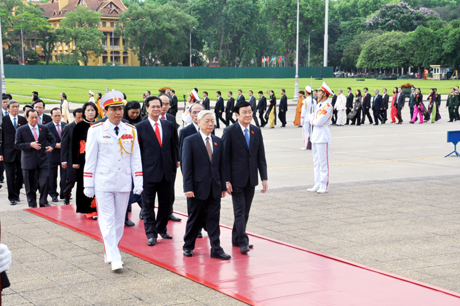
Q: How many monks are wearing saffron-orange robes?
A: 1